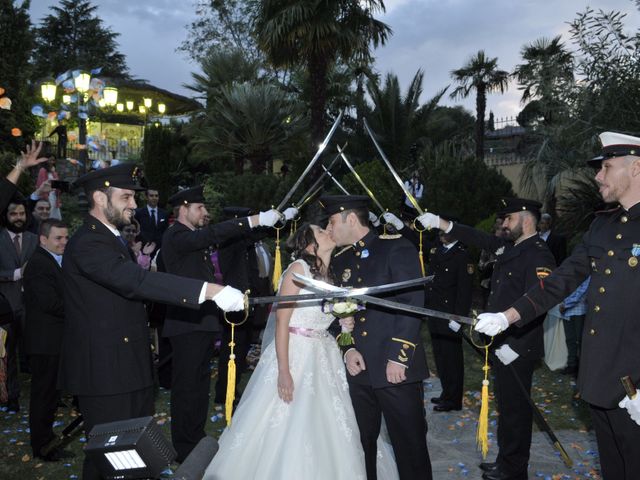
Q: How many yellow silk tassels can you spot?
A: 4